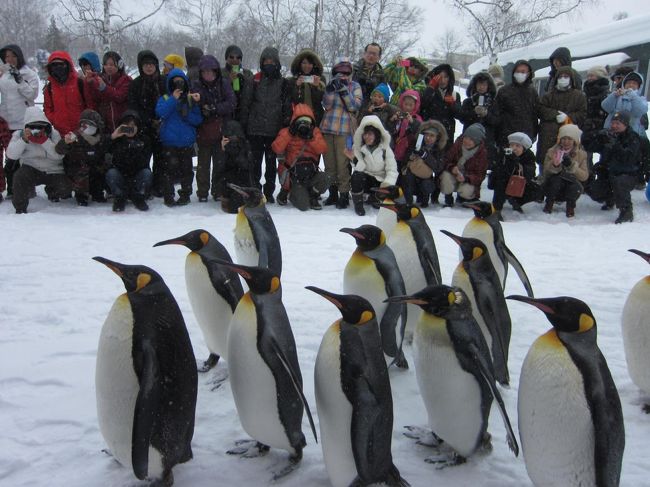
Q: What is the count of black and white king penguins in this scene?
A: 13